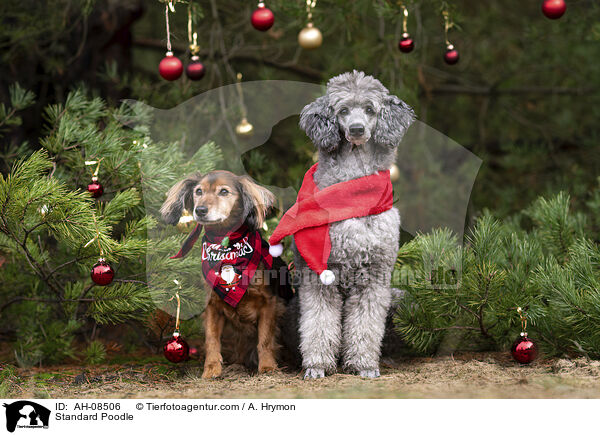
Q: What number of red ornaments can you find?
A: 10